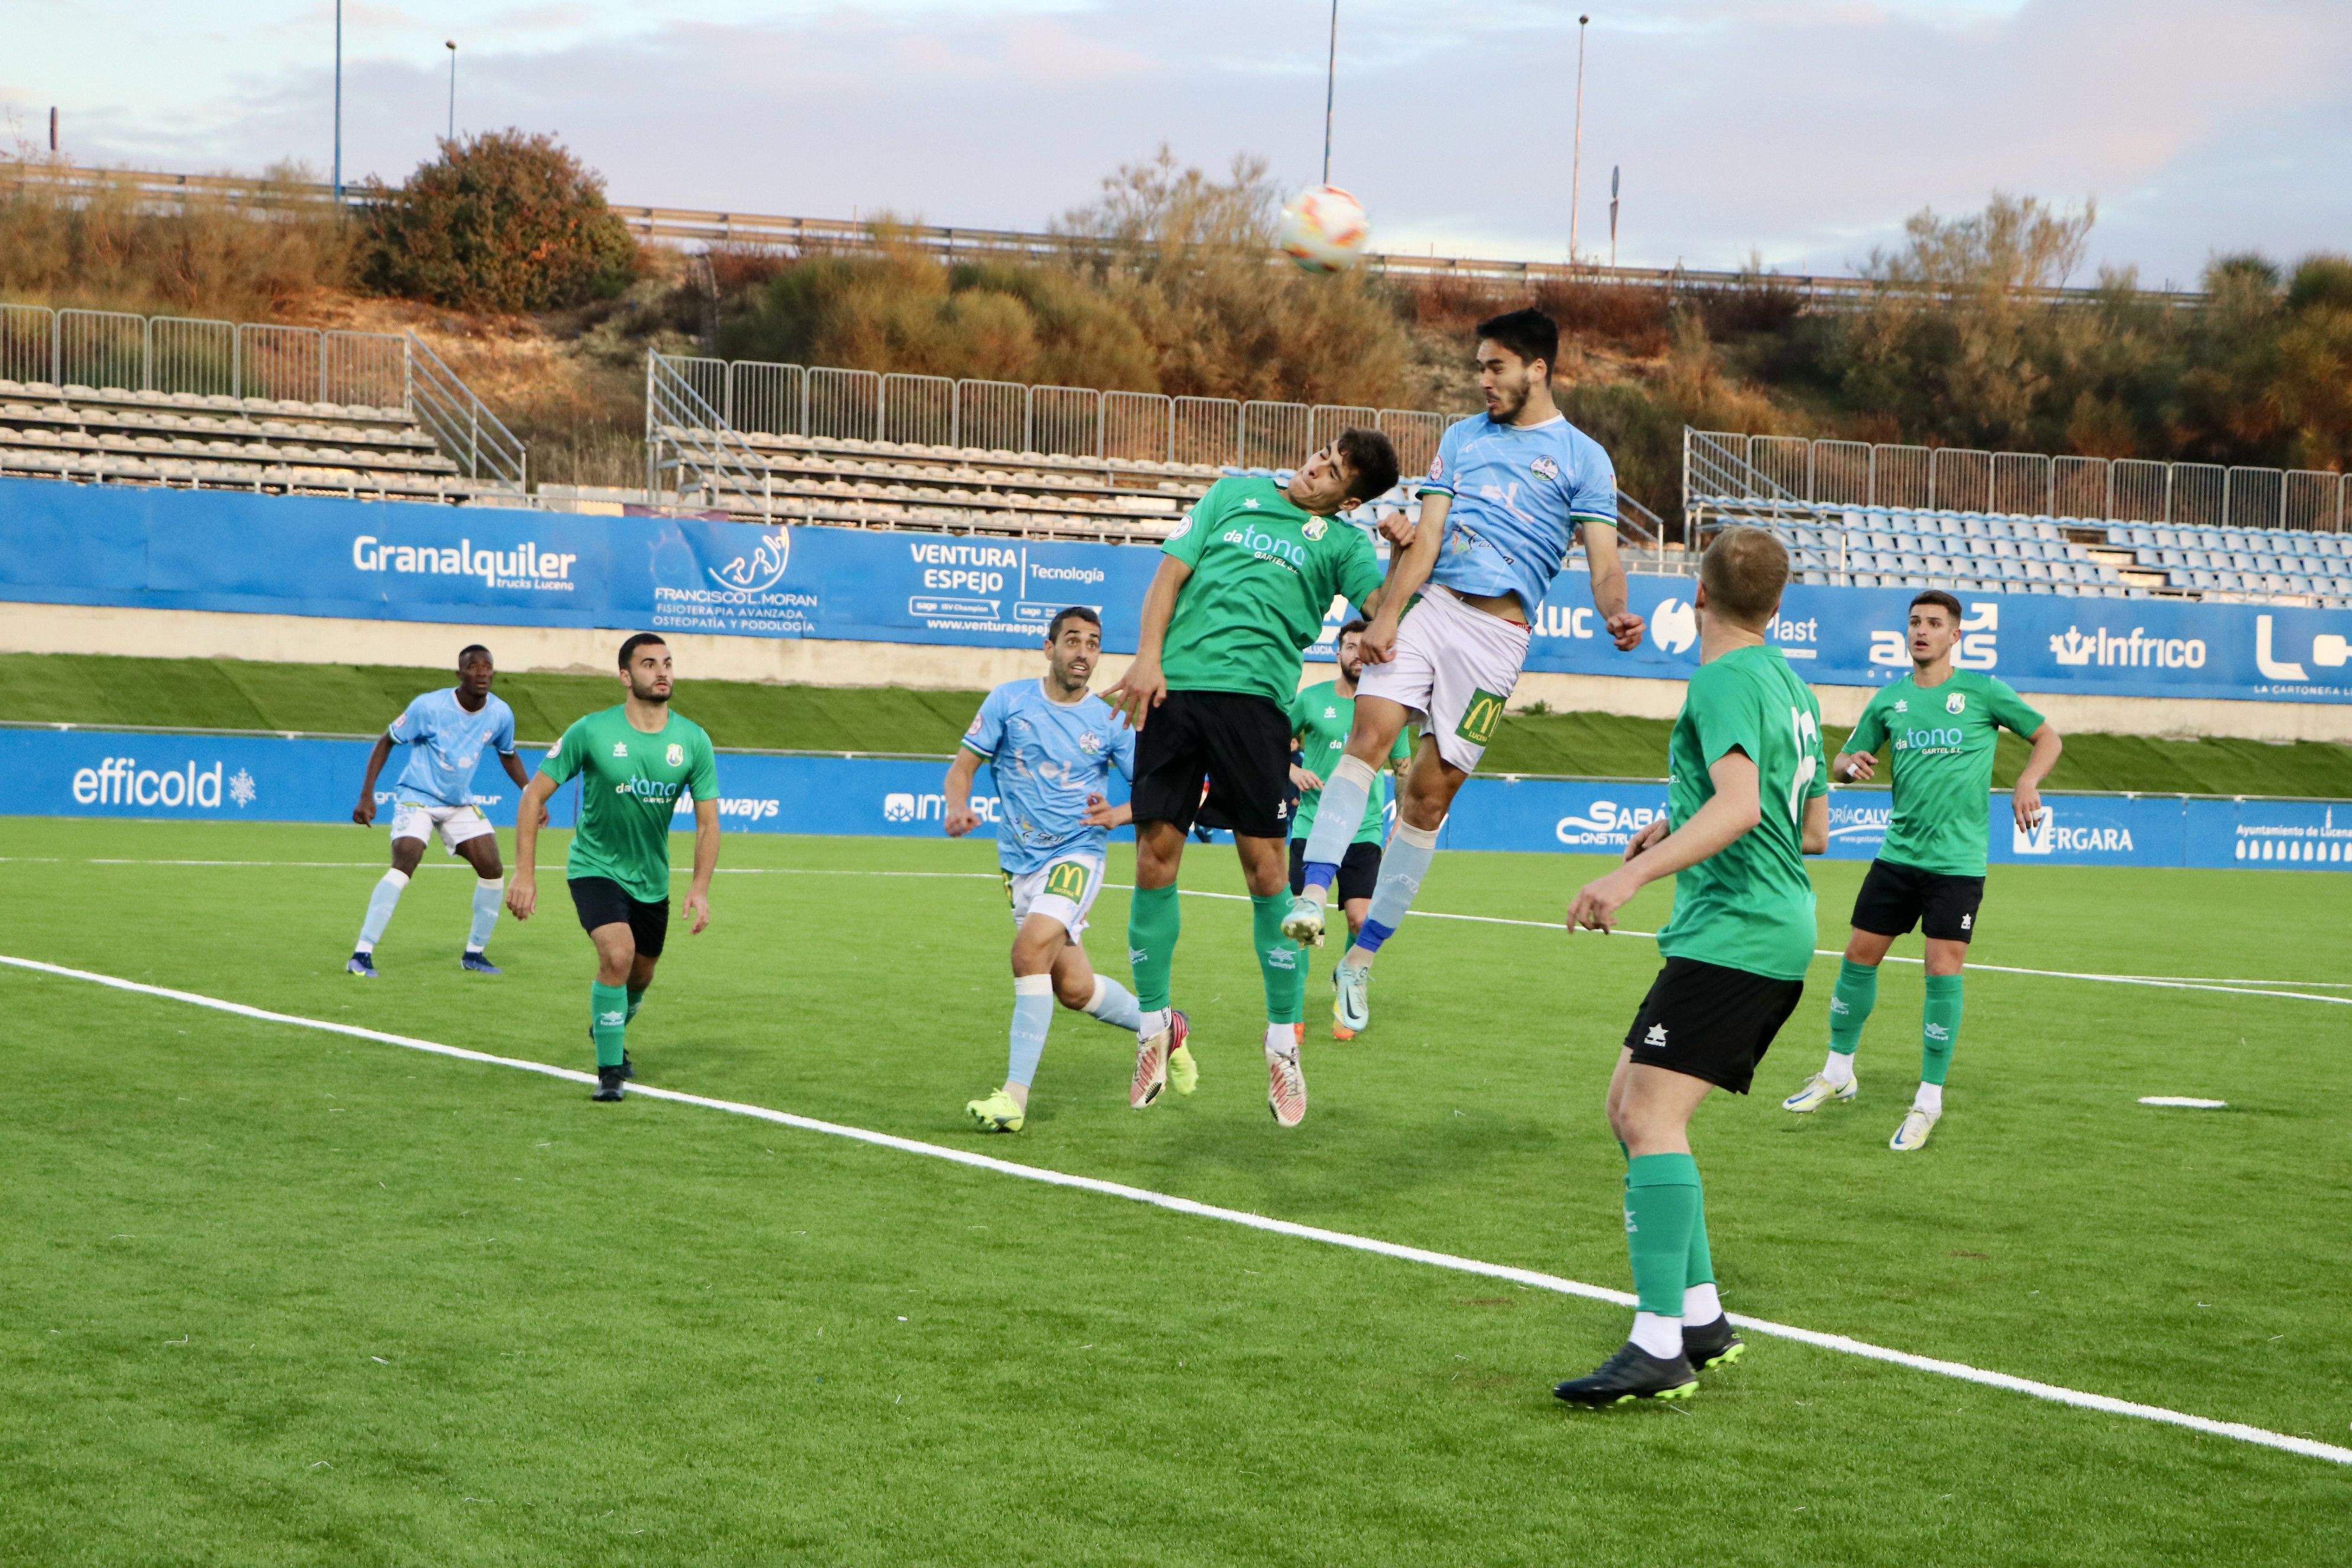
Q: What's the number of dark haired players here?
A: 7